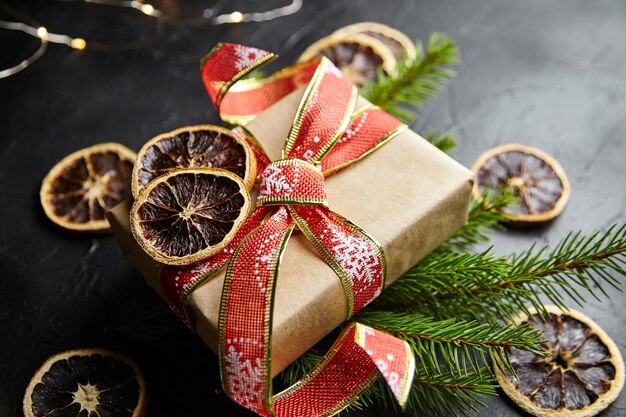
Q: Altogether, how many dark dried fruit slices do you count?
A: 8